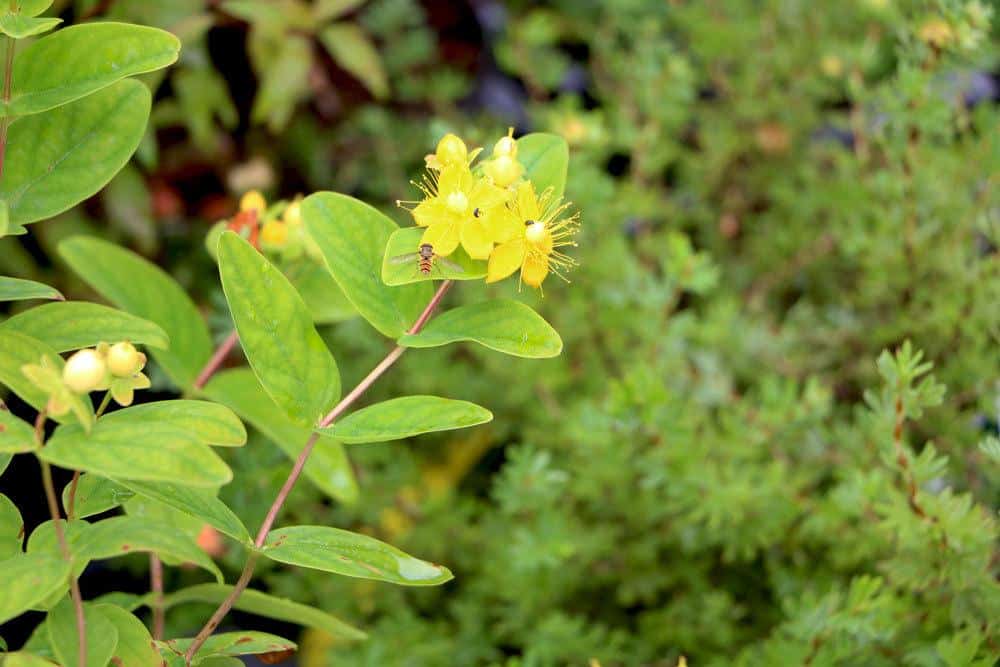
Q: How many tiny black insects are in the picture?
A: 2